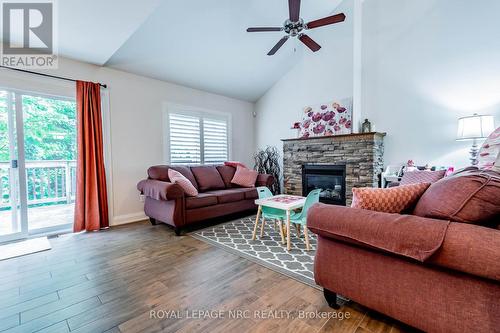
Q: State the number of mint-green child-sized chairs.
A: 2